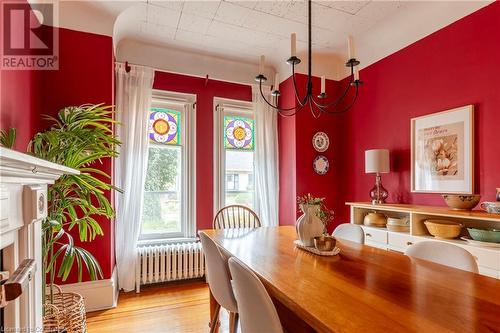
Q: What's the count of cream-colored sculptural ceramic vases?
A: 1